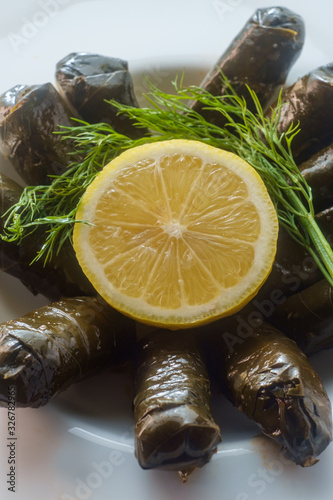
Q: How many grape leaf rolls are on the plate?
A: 11